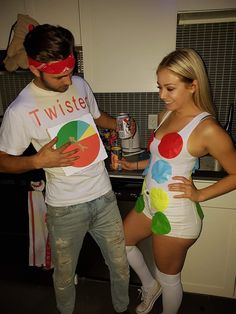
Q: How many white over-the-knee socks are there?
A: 2